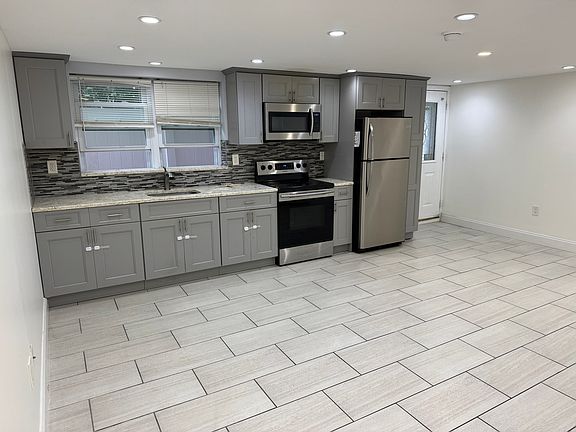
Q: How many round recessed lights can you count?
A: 10